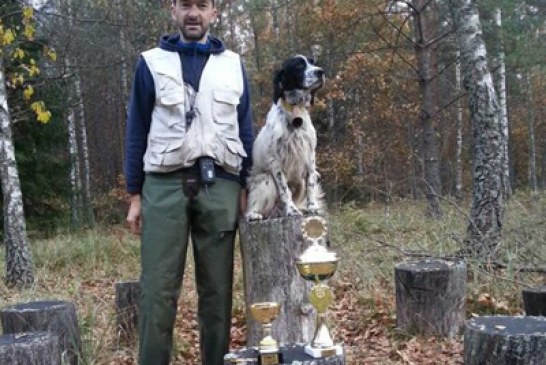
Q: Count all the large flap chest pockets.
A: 2